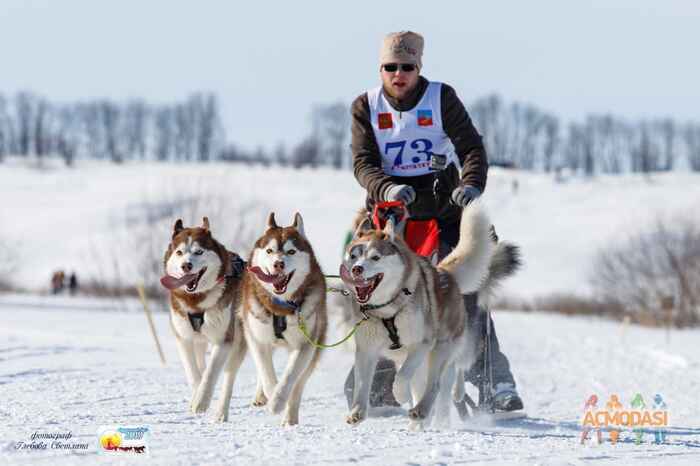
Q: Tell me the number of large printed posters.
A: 0